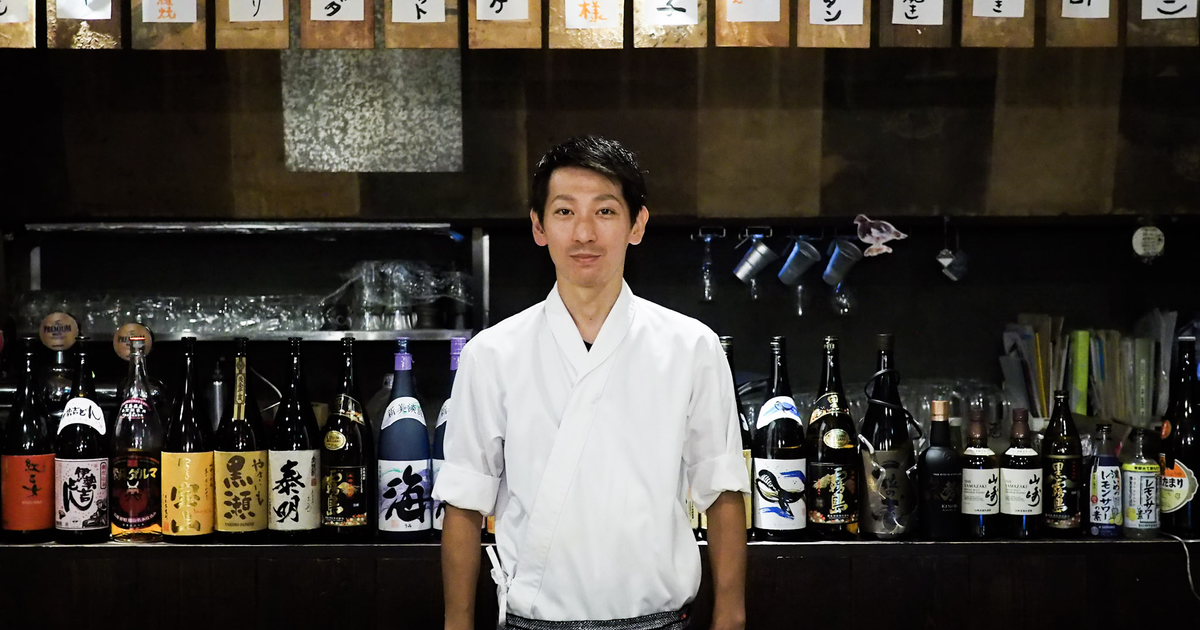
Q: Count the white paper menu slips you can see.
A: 15